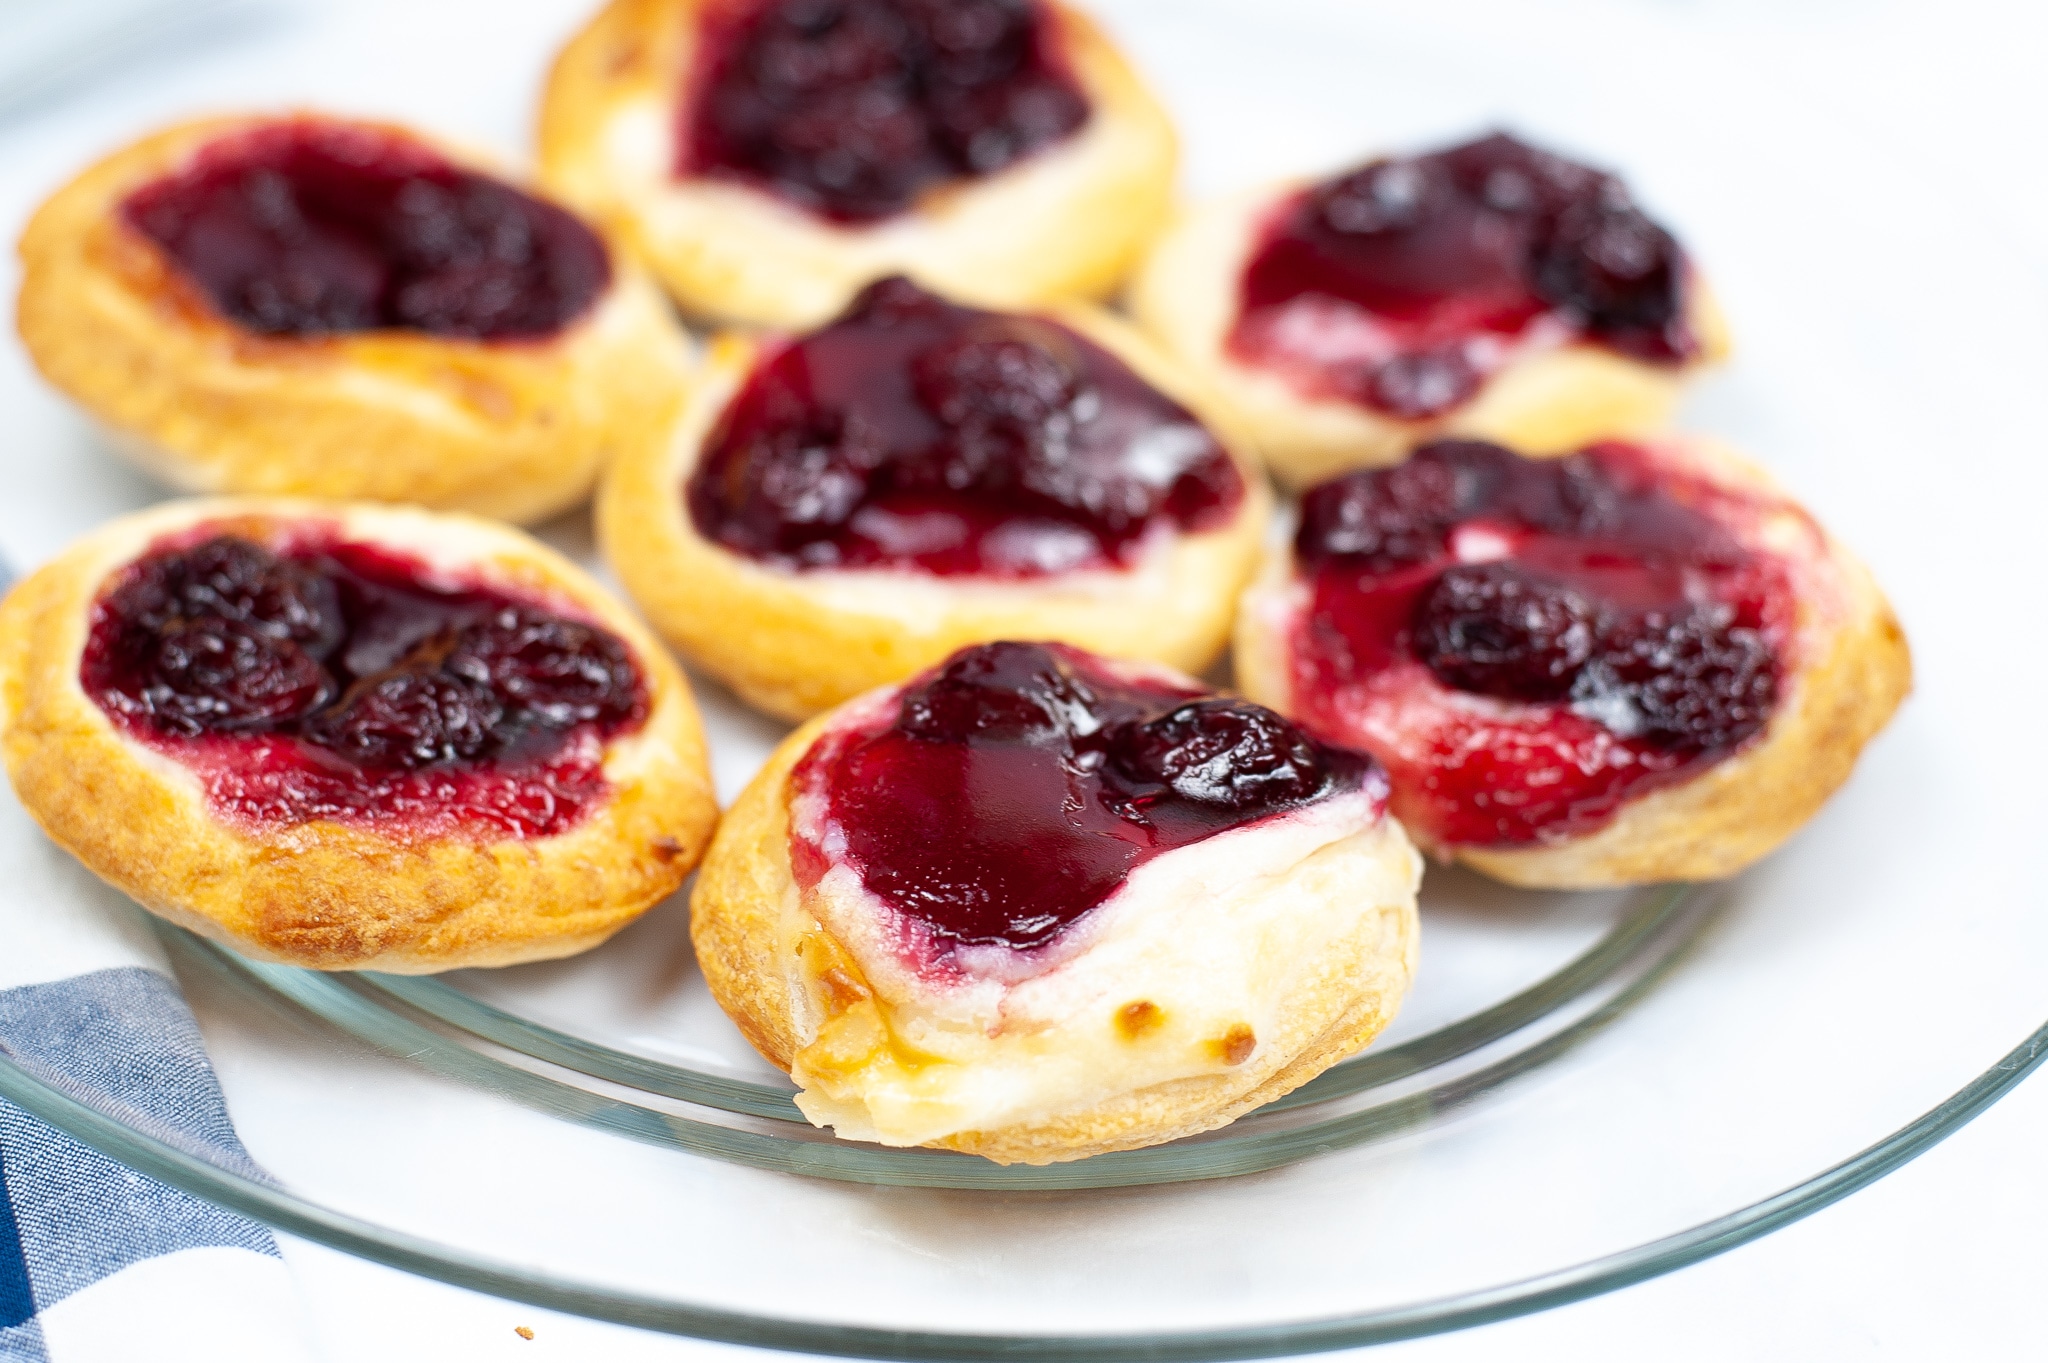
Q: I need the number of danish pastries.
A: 7